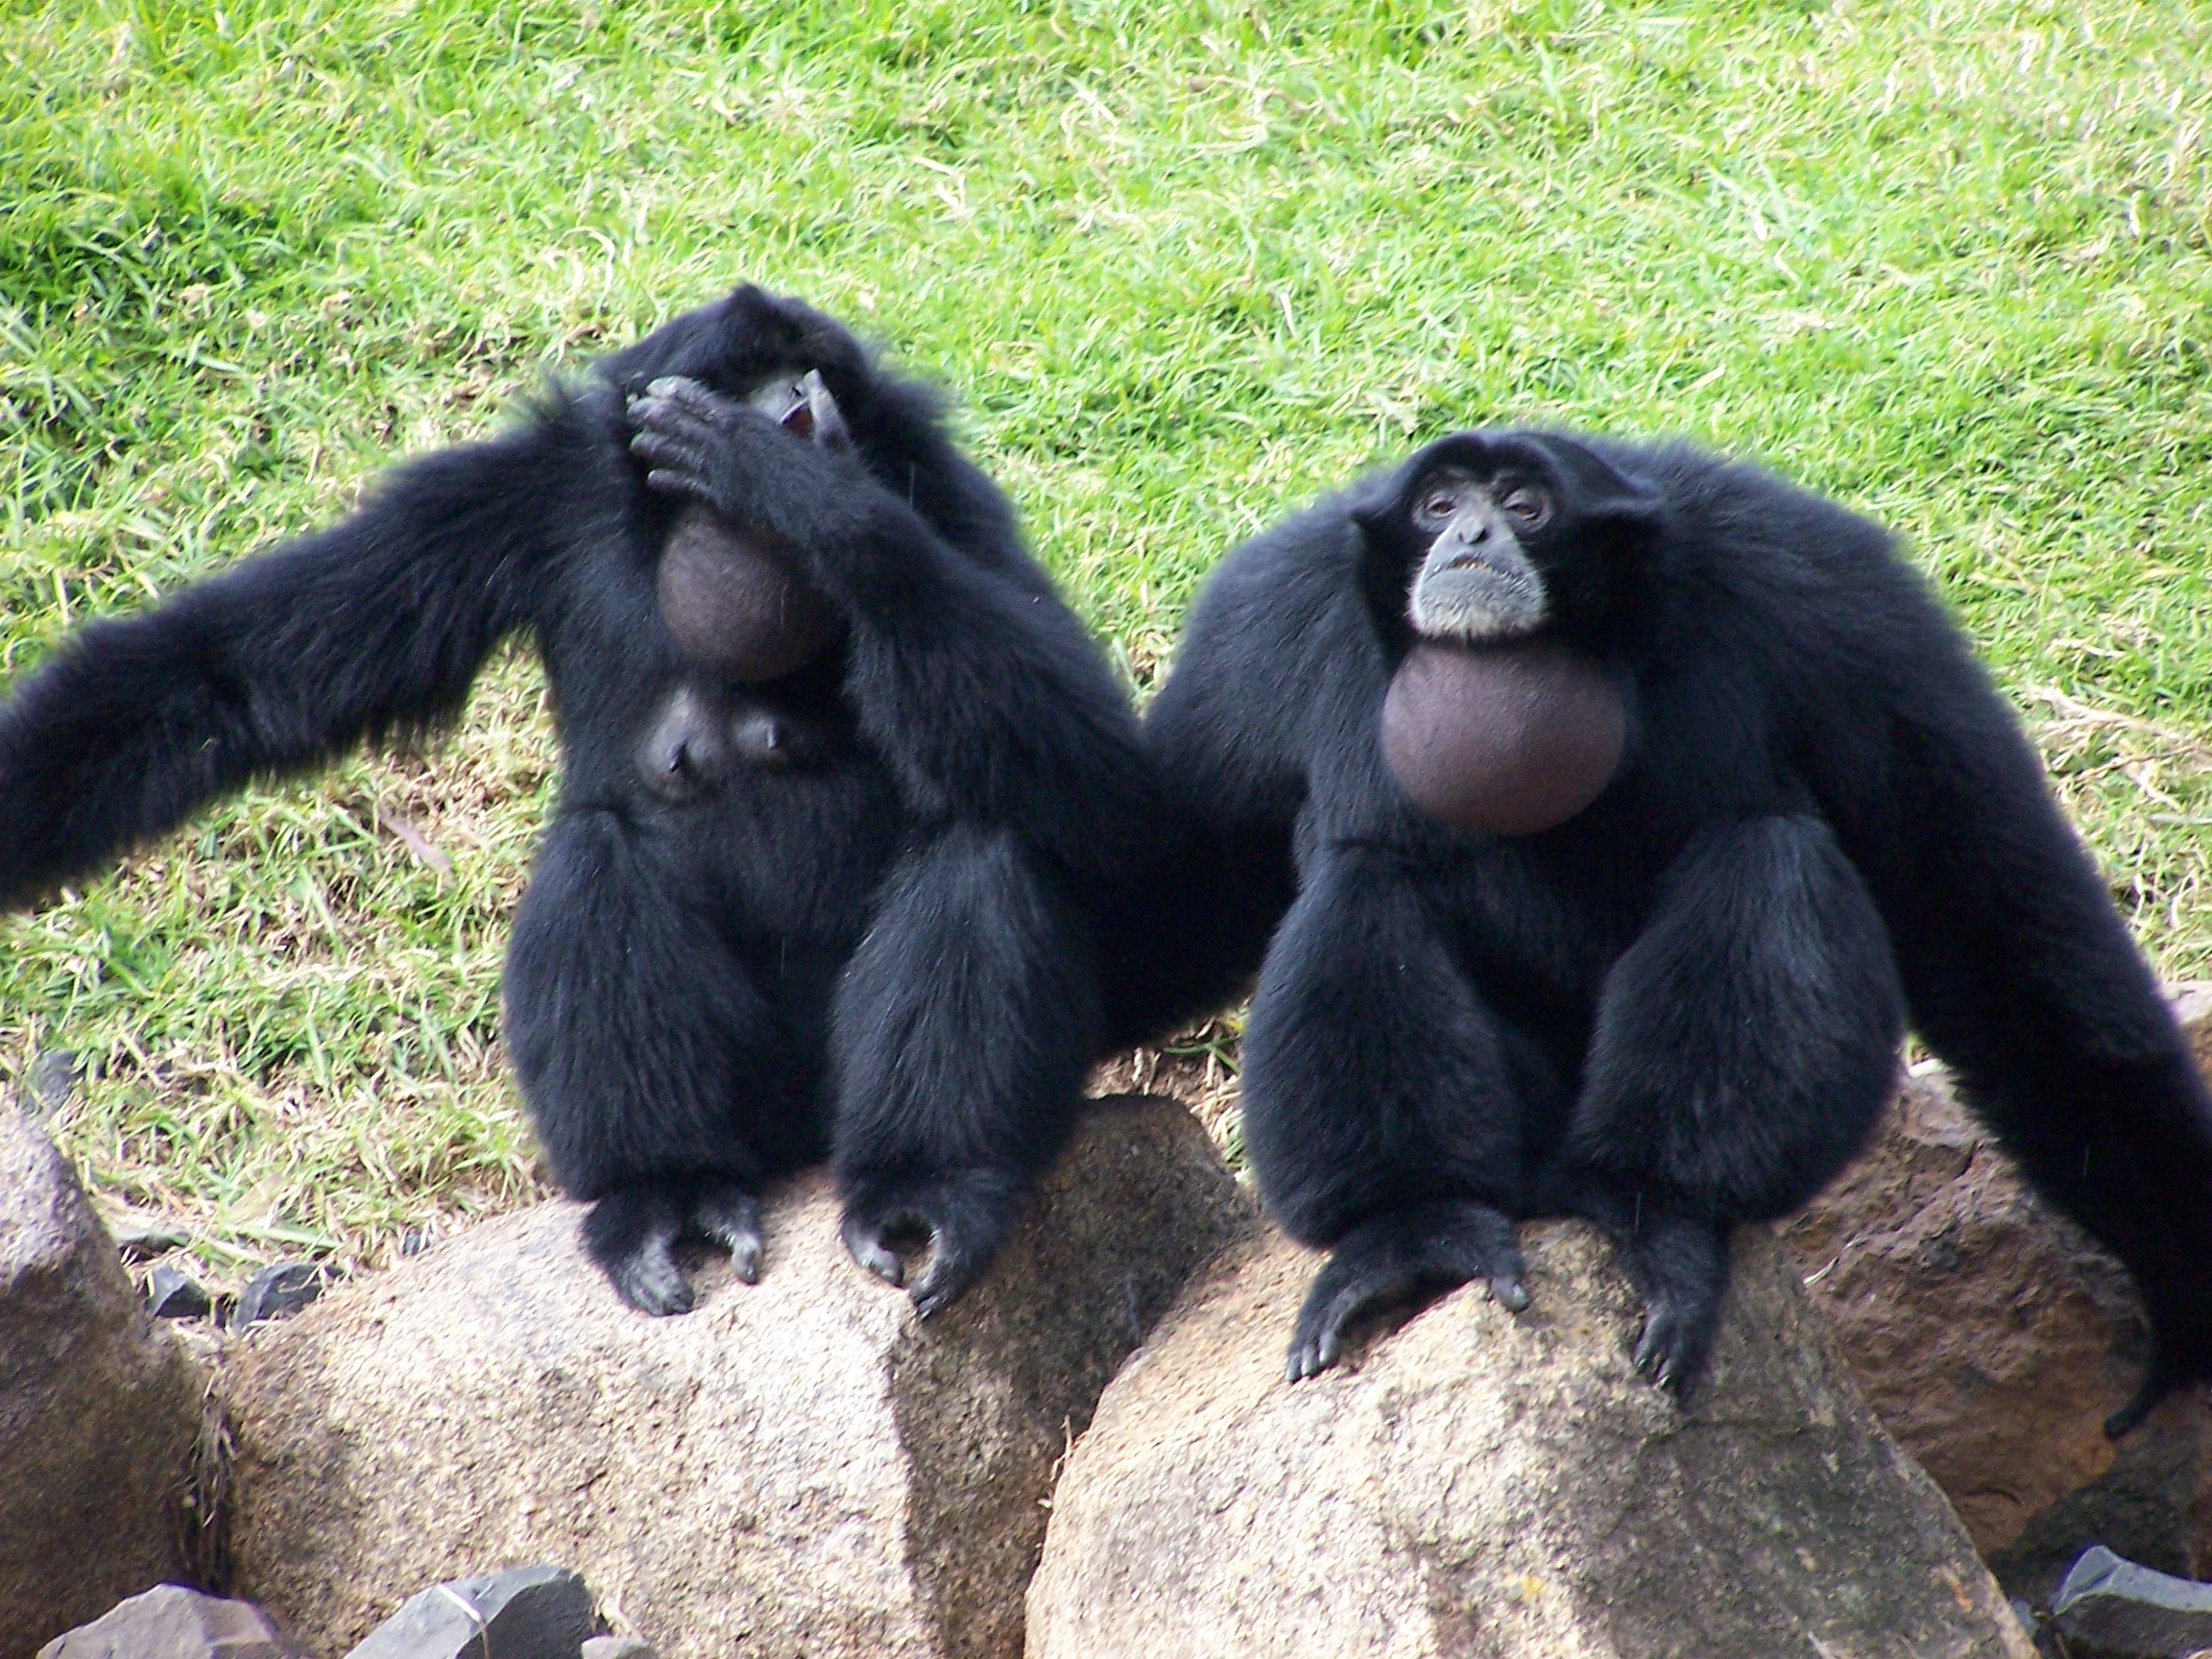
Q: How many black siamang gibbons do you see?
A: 2